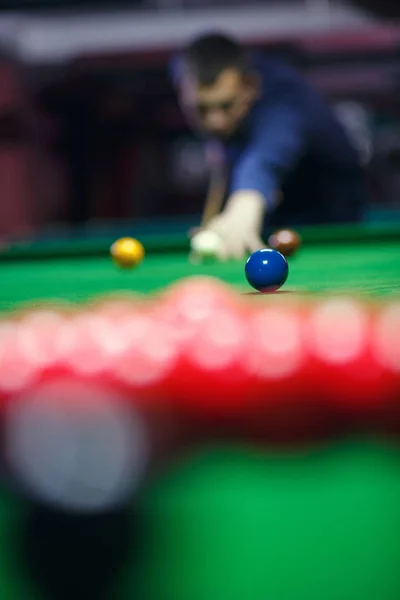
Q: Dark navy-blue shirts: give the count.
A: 1